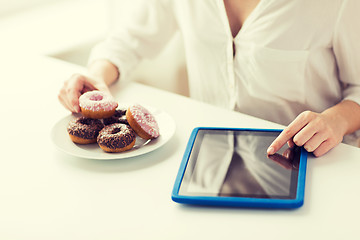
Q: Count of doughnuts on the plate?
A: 5